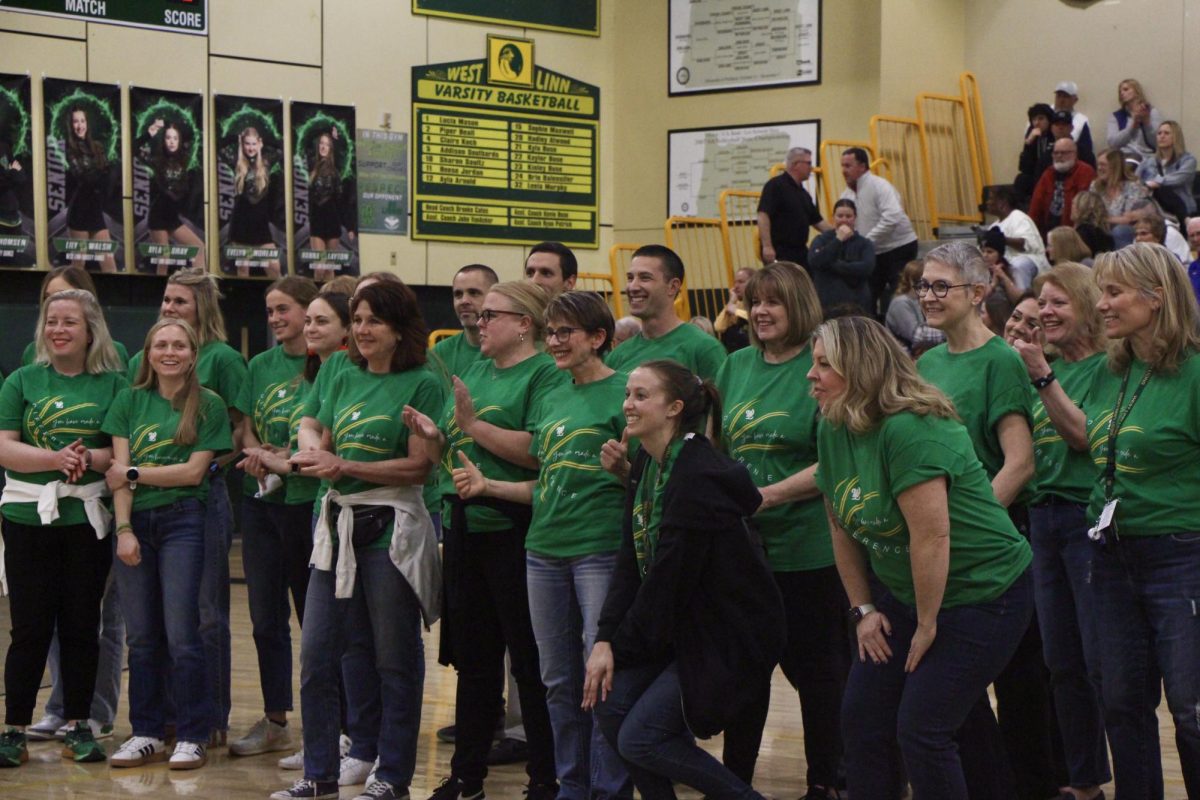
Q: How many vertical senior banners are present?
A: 5